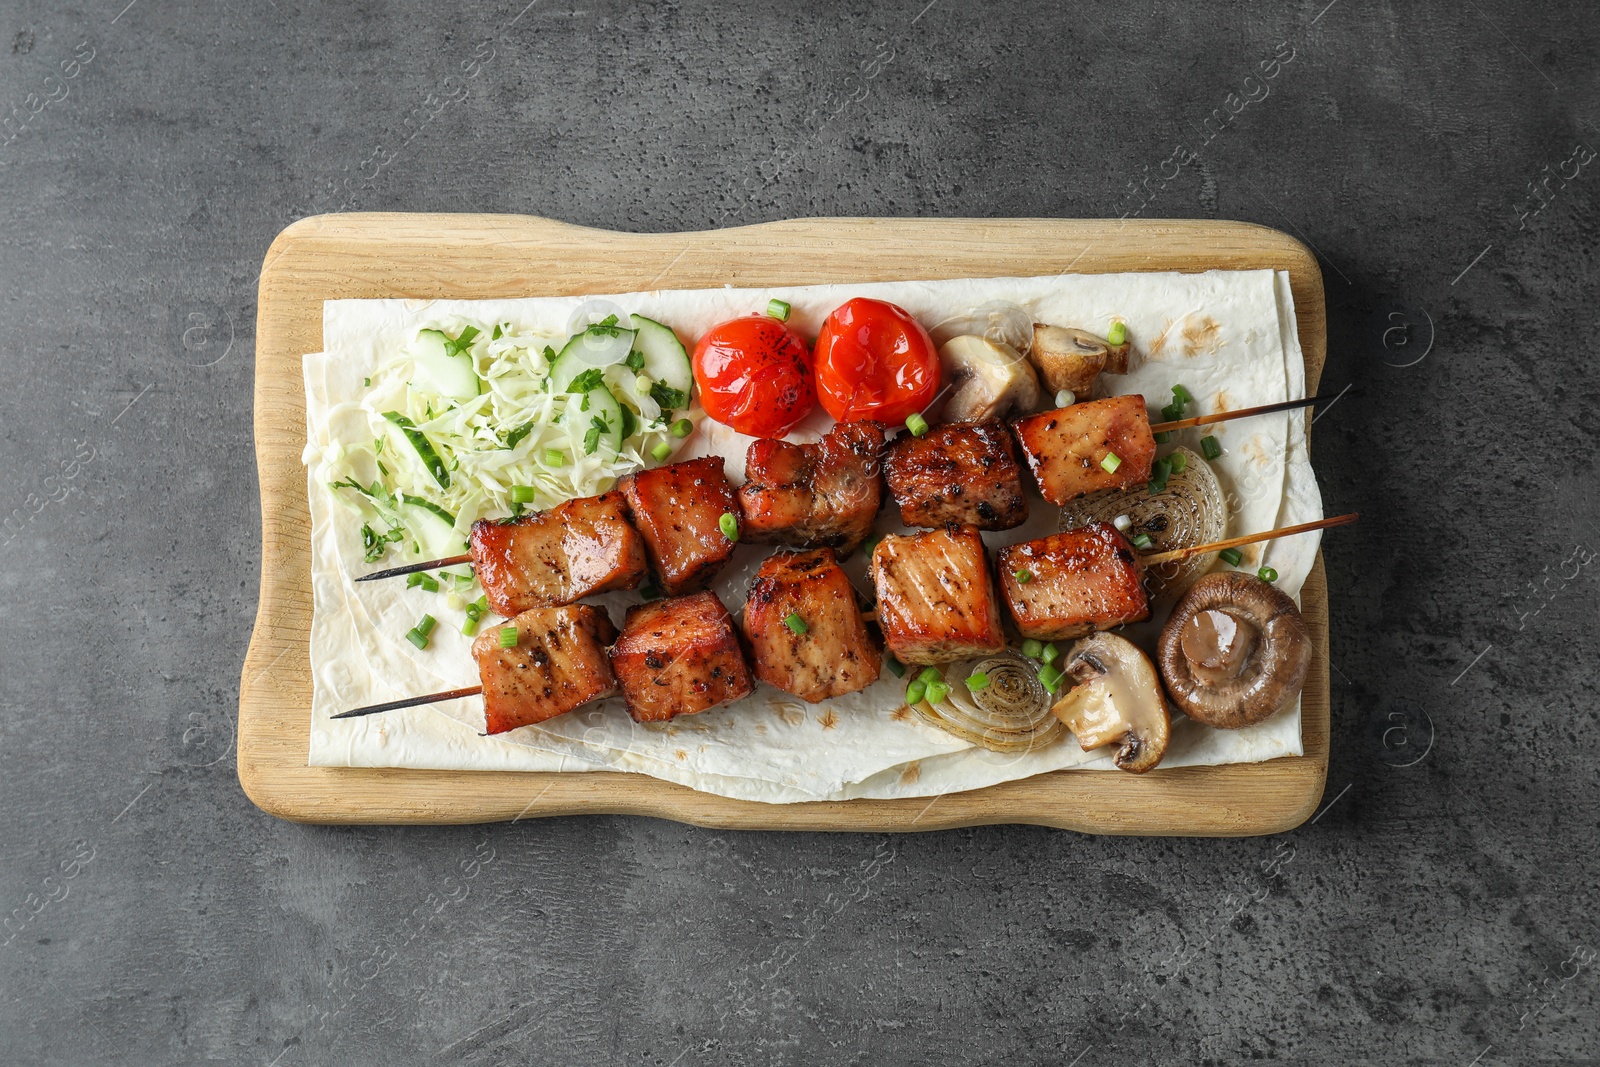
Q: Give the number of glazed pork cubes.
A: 10